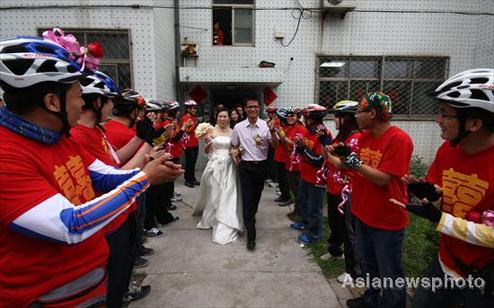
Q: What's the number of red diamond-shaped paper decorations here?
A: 2